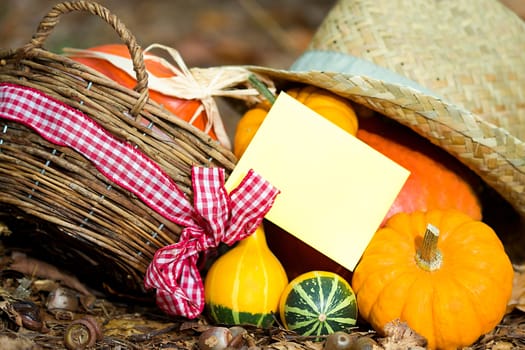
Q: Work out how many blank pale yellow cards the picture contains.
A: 1